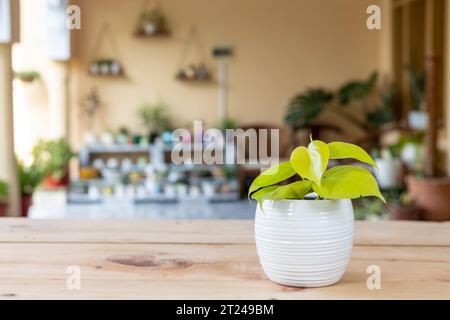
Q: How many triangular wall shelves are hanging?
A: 3